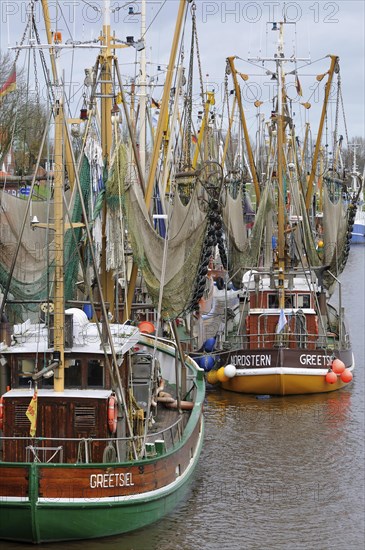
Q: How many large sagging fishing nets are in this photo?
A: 4